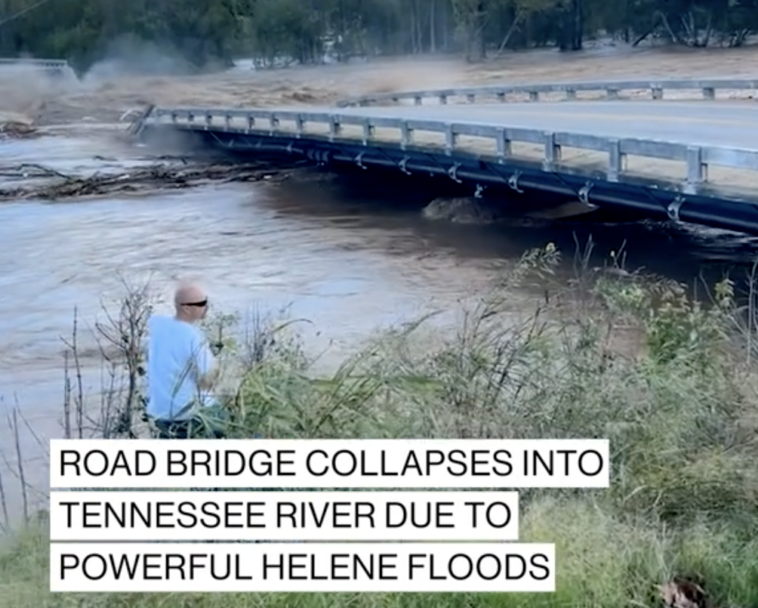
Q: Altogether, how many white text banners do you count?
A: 3